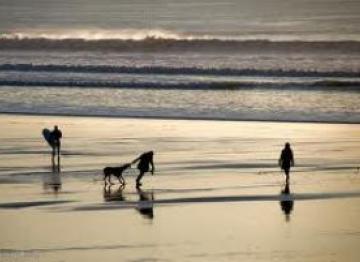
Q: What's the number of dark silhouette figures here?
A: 4